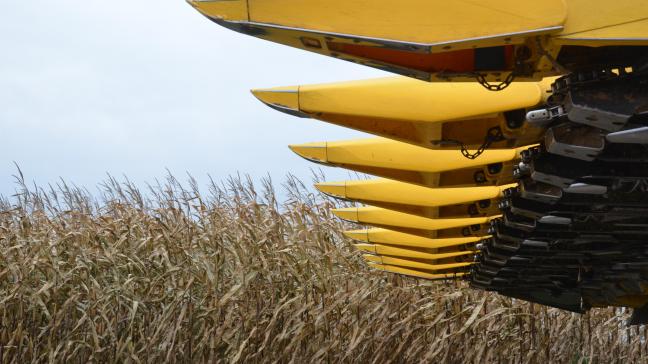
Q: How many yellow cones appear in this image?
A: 9